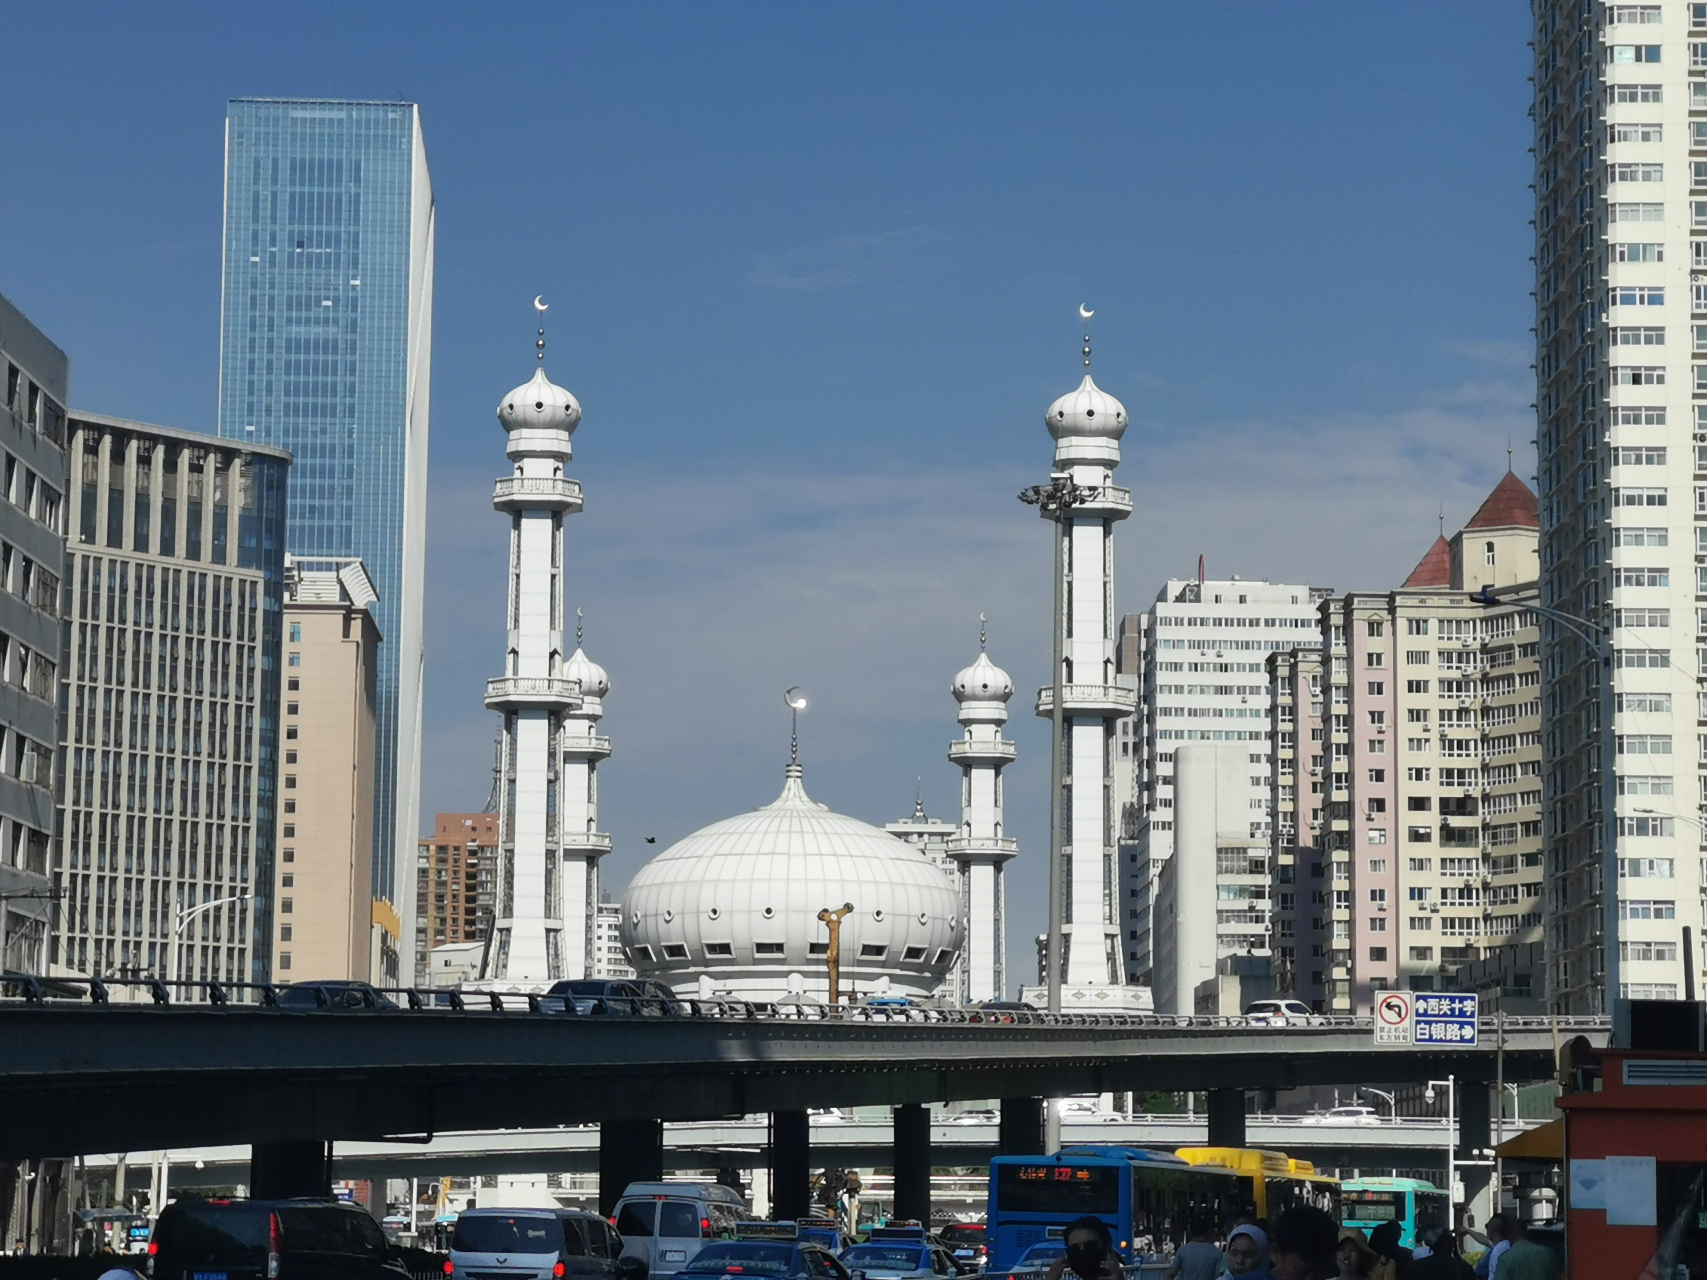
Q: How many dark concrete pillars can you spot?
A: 7